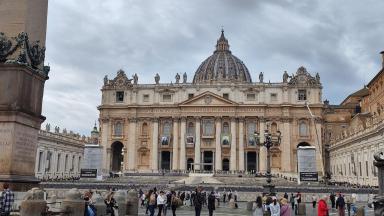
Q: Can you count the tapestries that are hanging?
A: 4